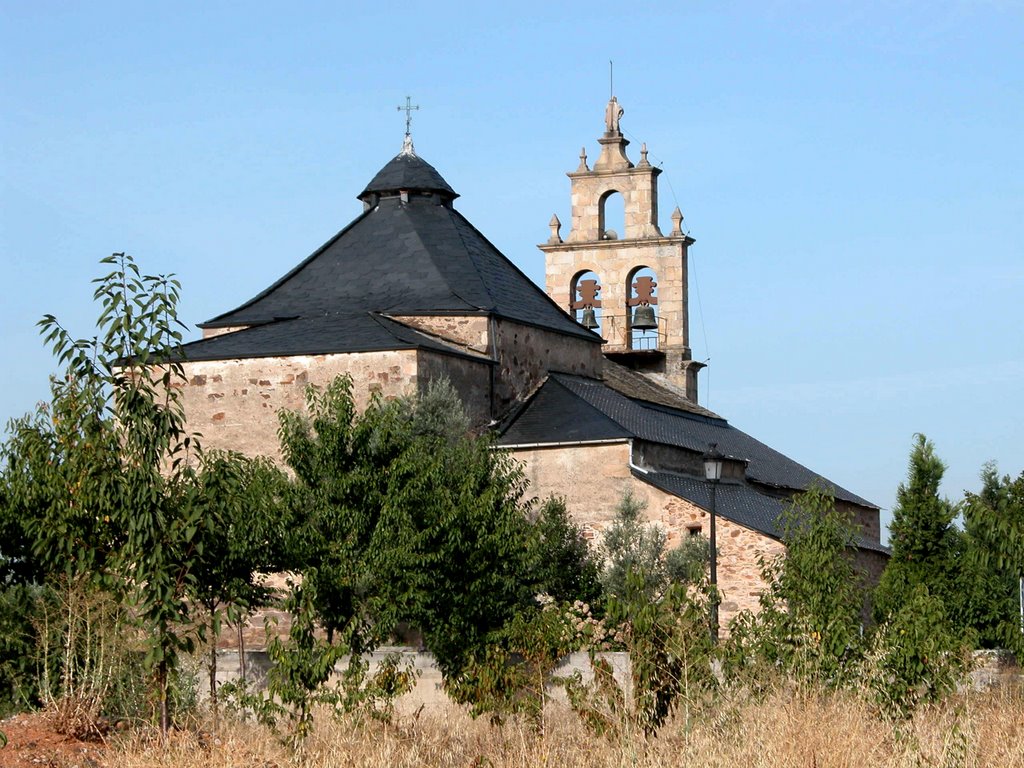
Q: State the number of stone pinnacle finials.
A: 4